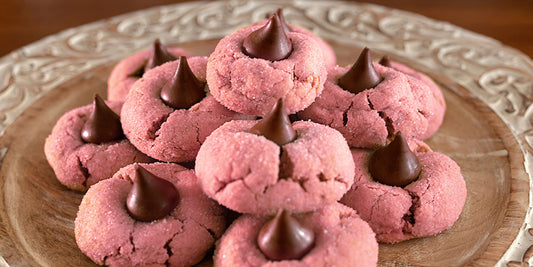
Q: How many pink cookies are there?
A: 11